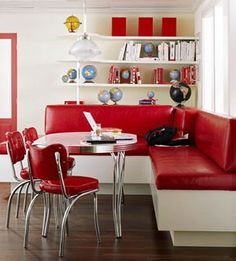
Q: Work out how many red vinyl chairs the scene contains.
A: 3